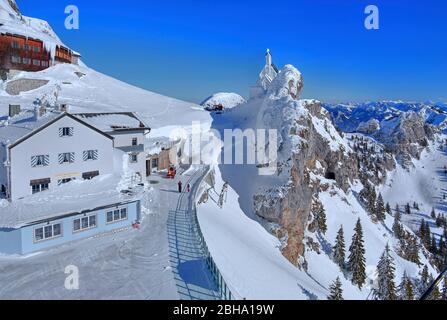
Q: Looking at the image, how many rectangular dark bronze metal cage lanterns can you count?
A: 0